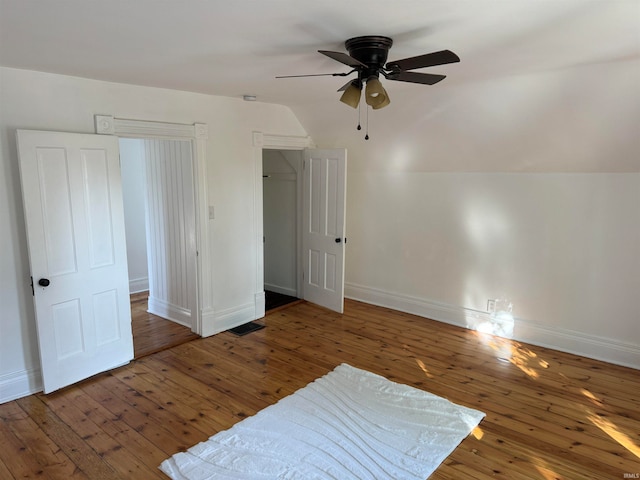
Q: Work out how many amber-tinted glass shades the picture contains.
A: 3